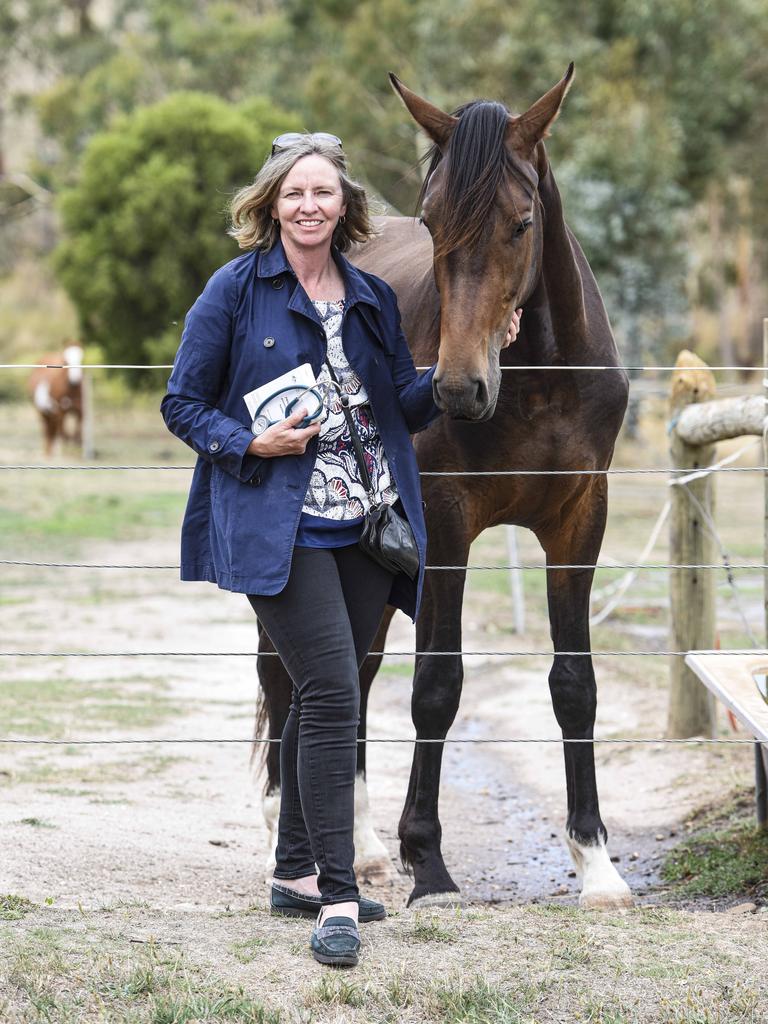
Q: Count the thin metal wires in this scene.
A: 5